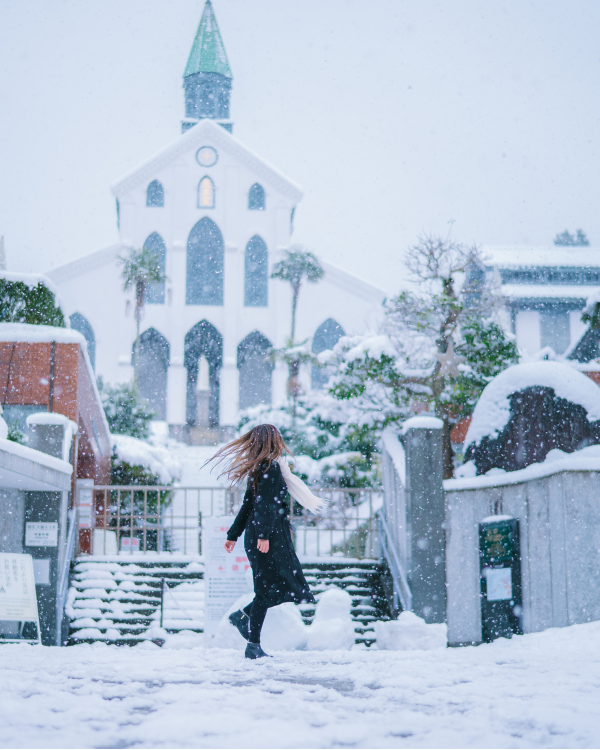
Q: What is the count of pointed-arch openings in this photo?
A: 11